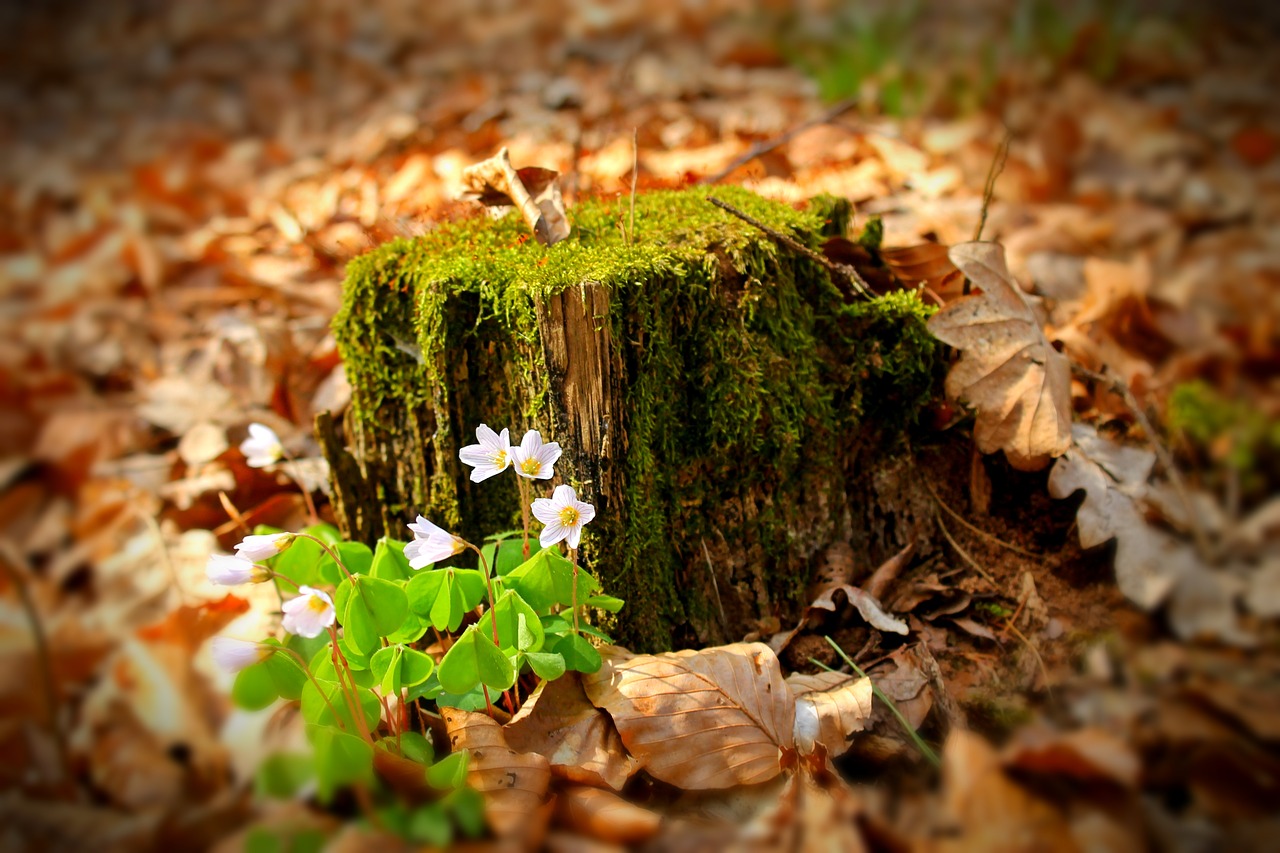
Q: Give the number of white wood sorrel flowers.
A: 9